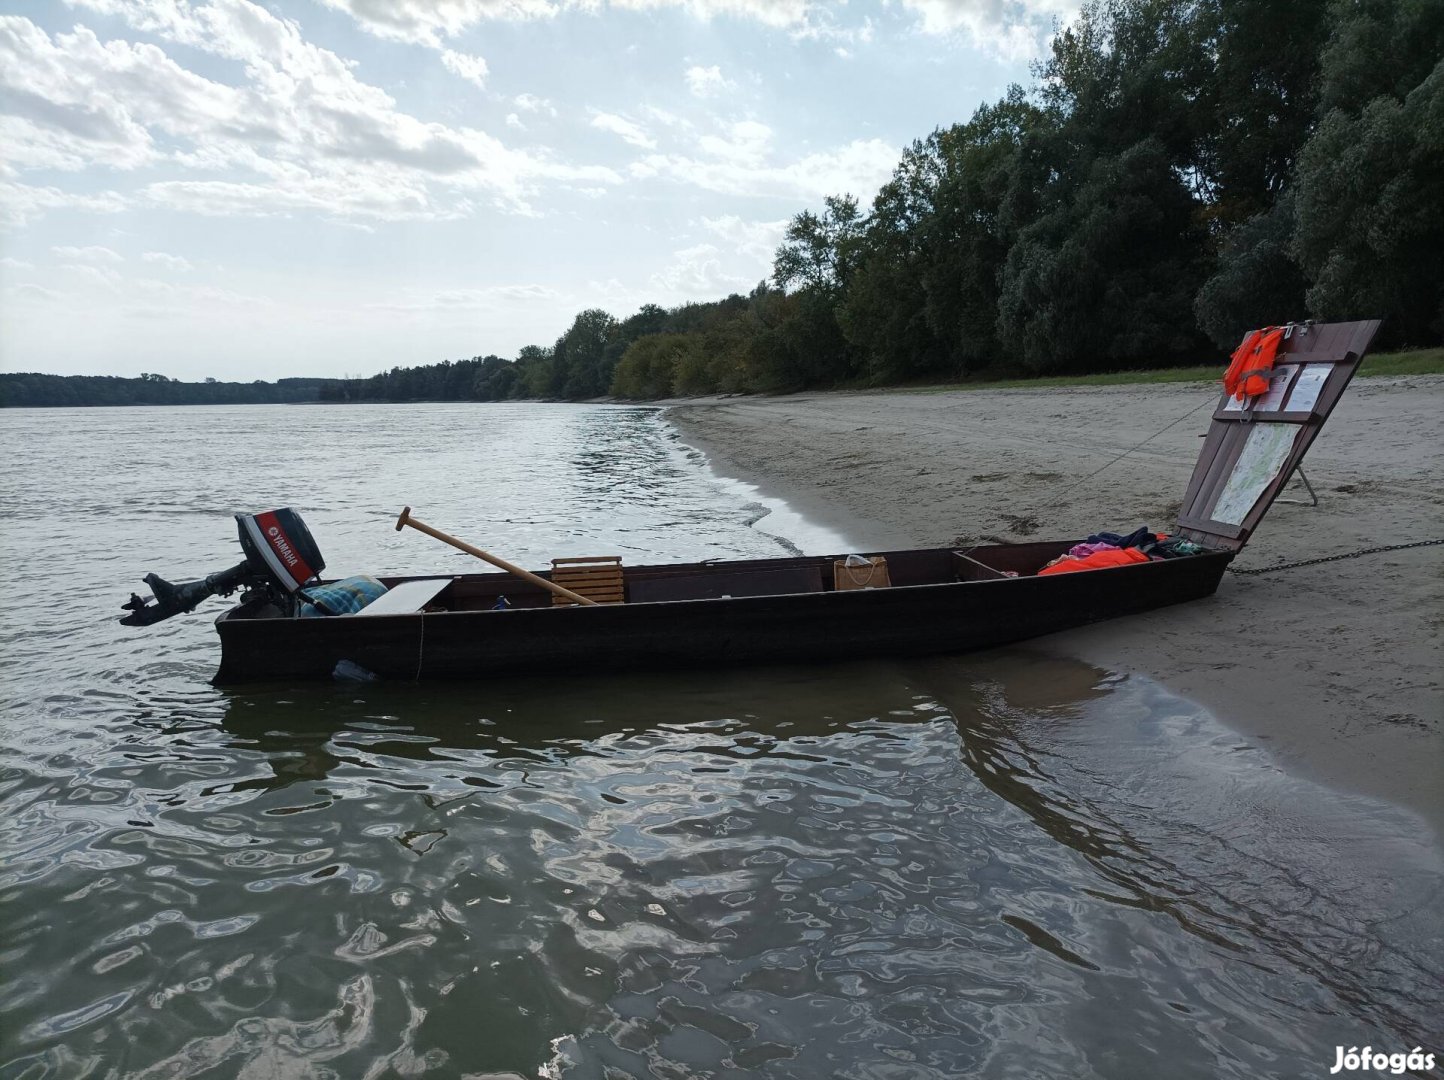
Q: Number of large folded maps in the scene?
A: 1